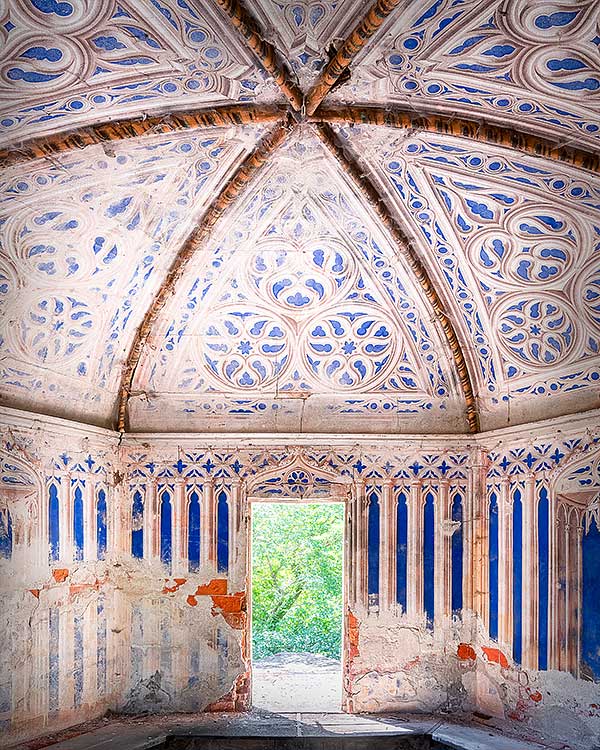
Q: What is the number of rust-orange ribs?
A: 6